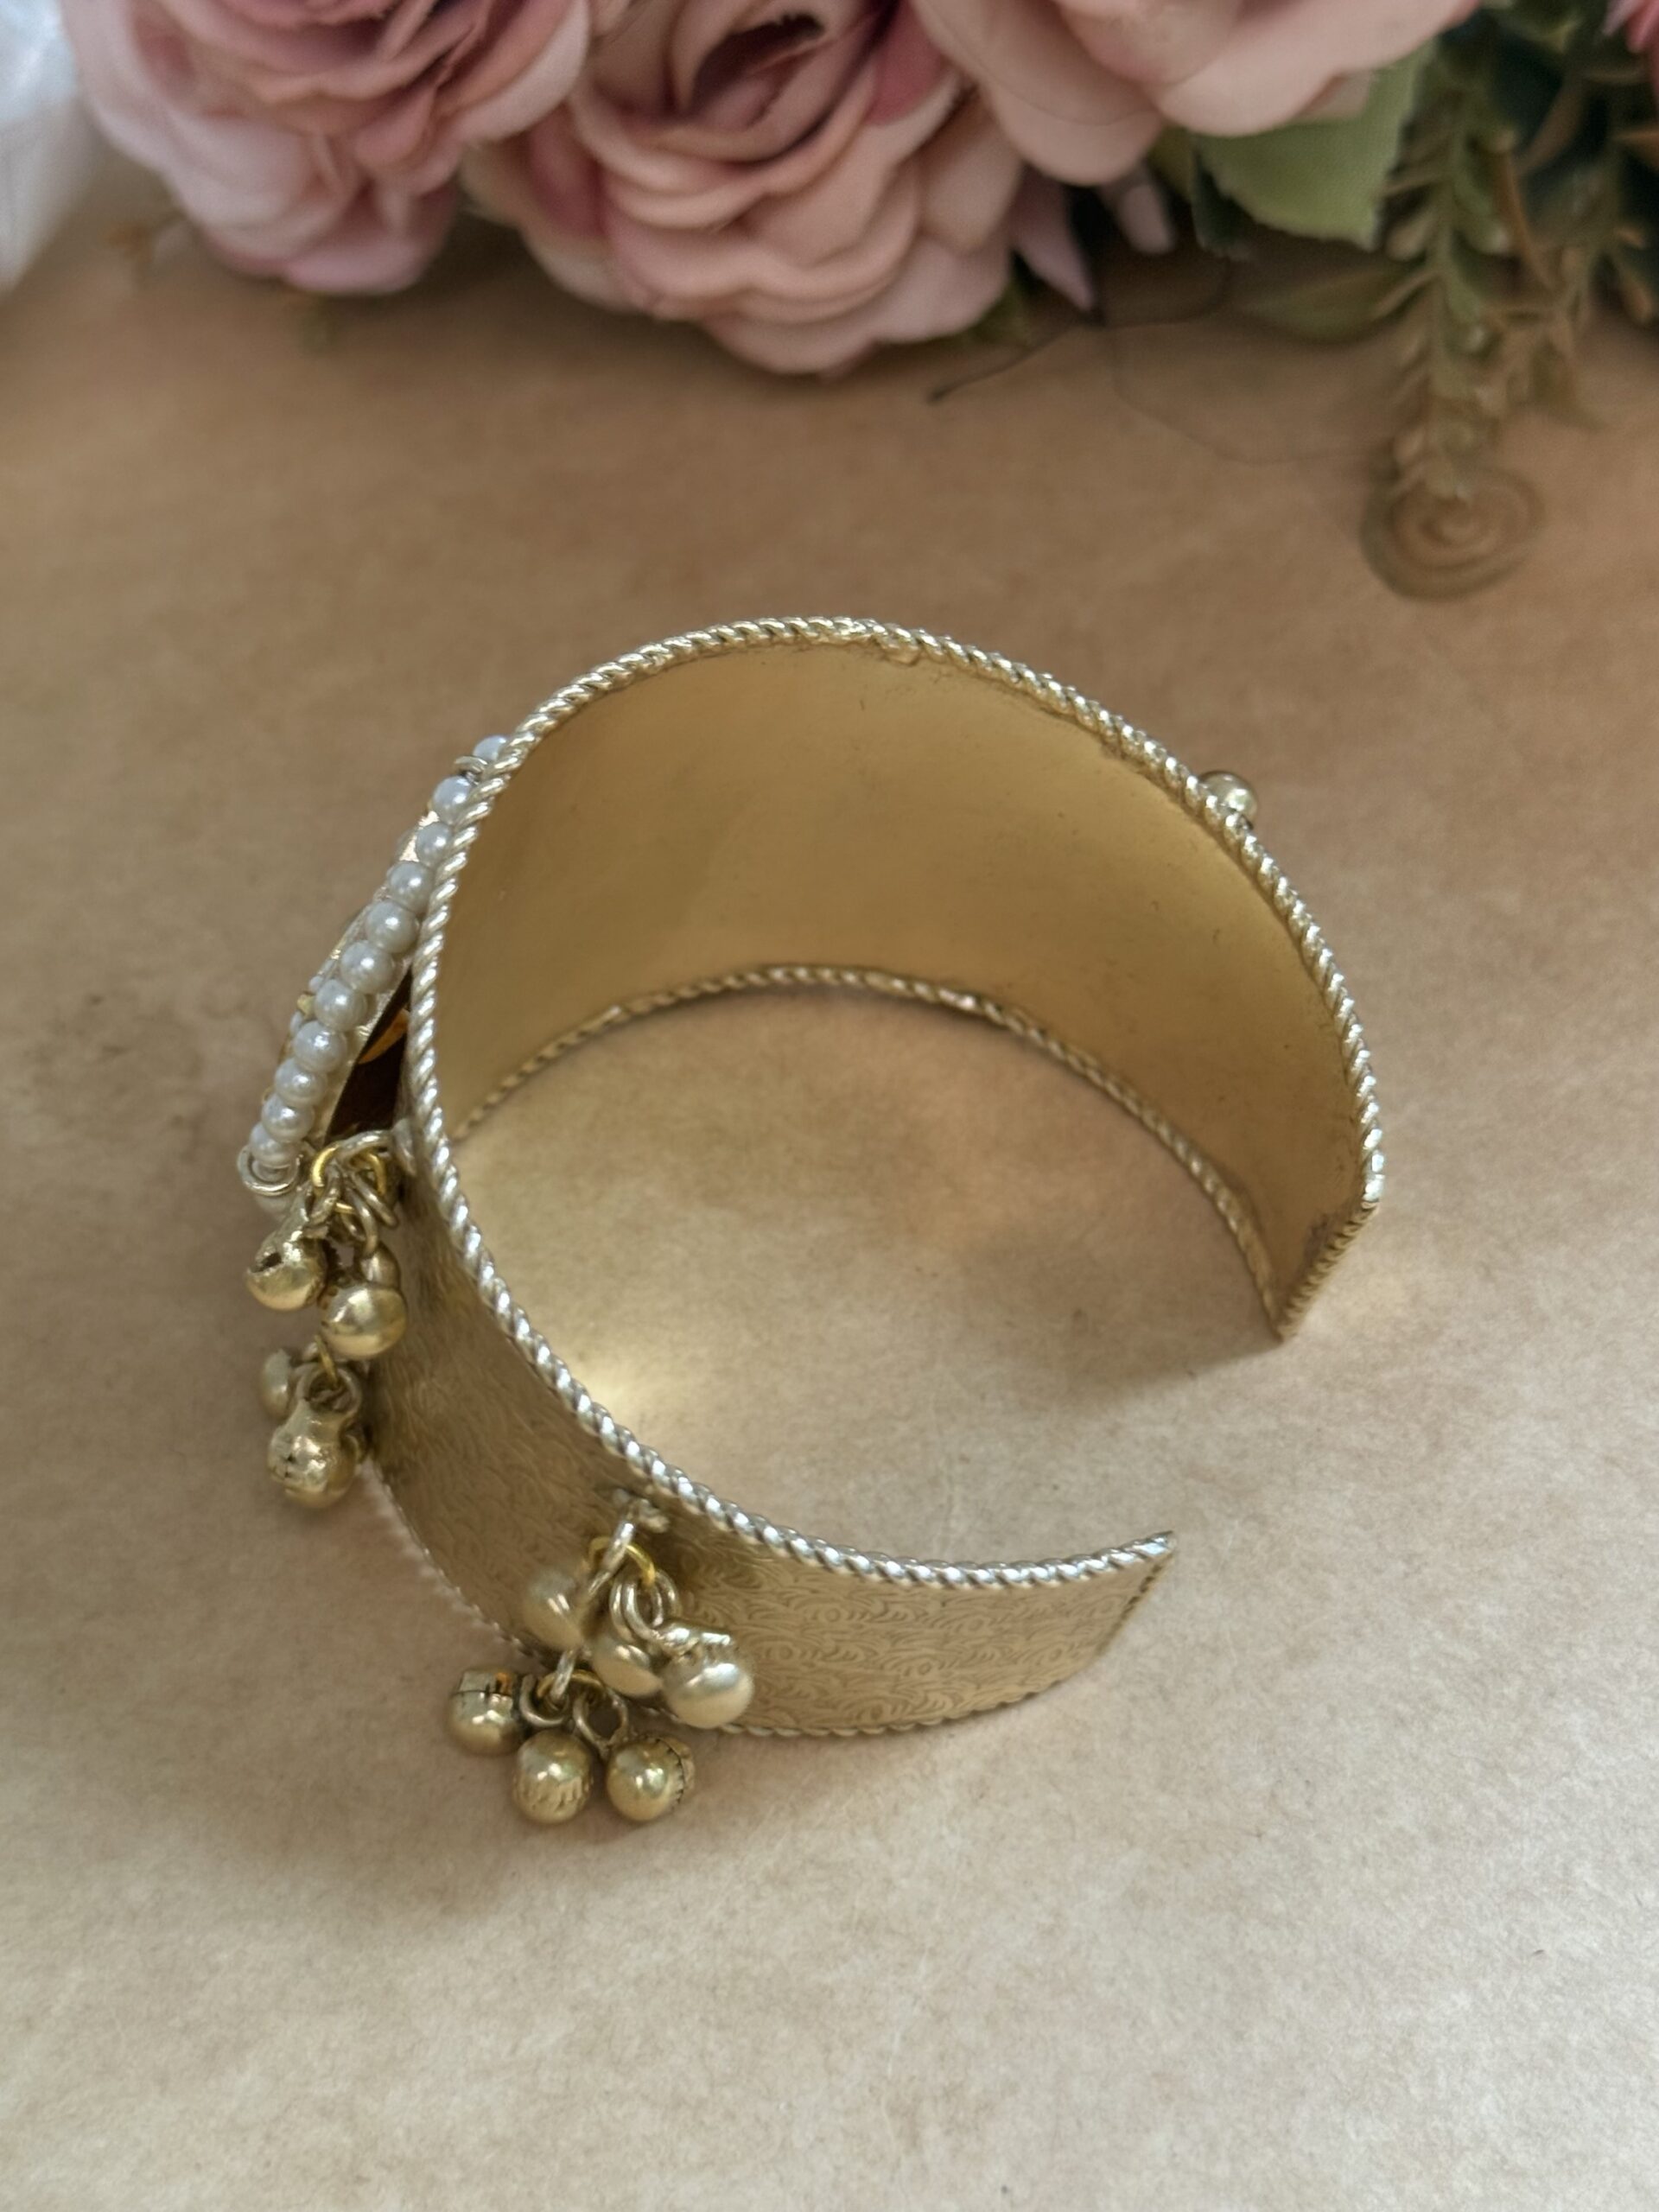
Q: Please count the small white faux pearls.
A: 11